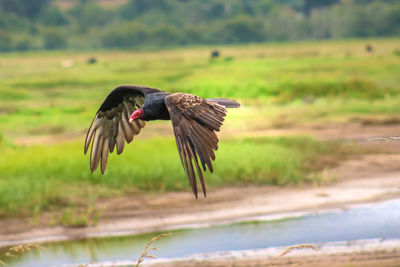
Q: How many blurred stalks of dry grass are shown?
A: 3